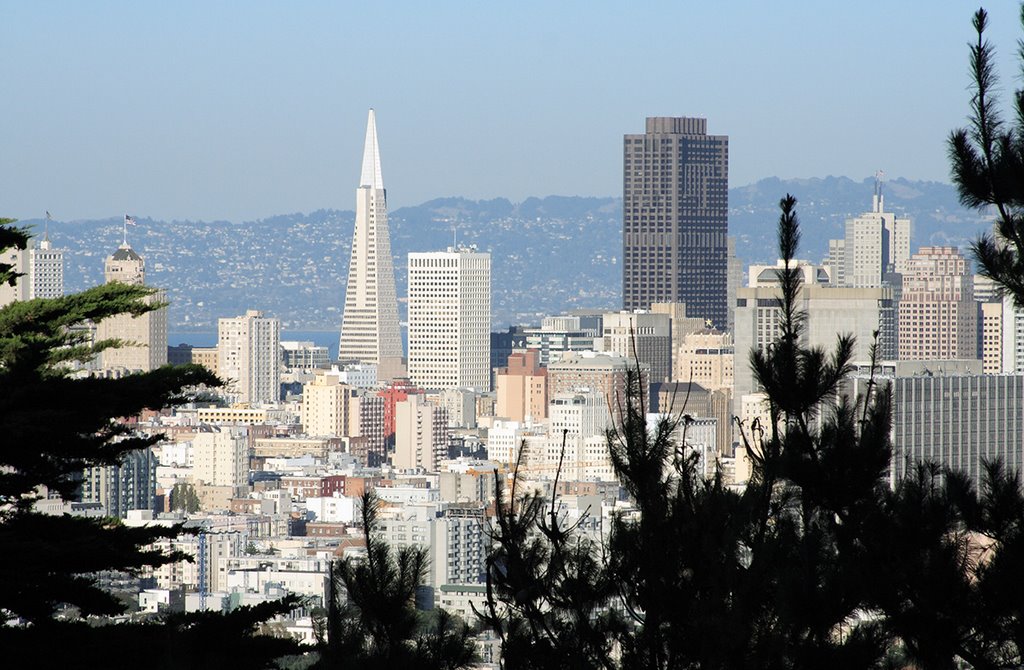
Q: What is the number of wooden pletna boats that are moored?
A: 0